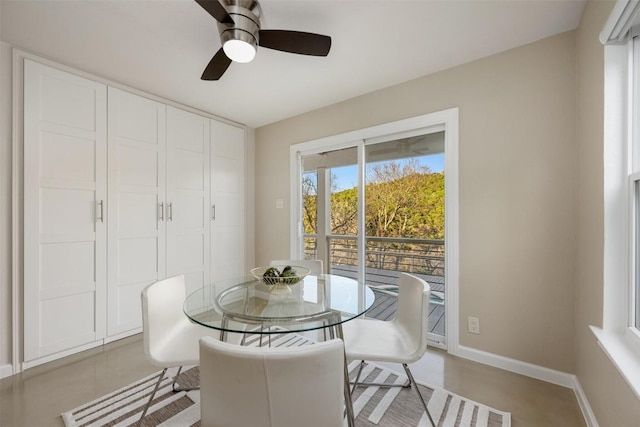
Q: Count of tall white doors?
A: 4